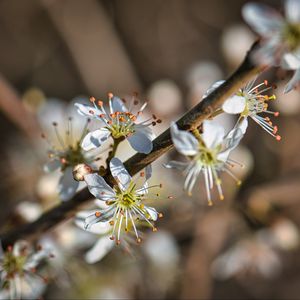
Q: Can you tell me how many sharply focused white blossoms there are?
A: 4